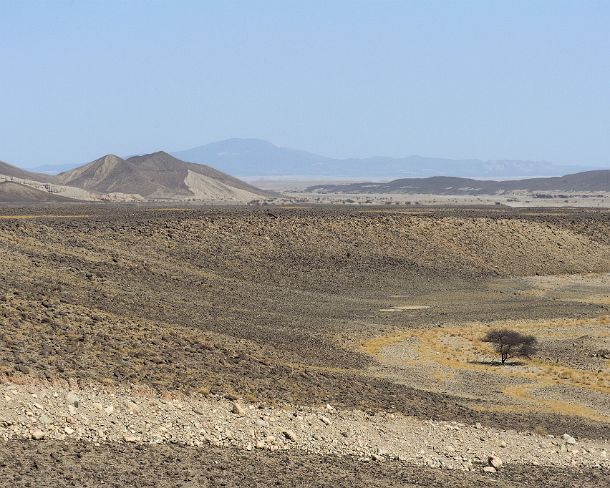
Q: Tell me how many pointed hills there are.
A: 2